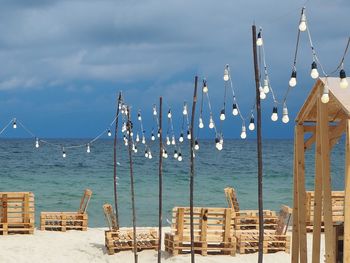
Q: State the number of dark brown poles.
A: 5